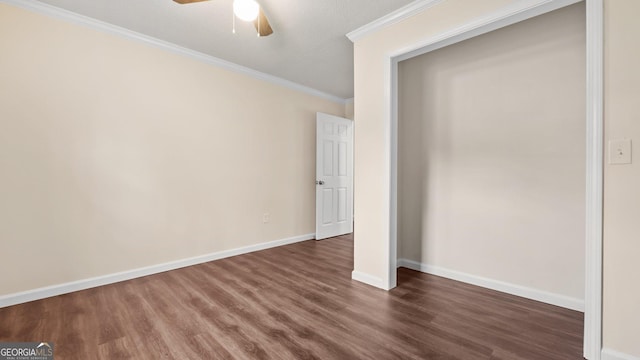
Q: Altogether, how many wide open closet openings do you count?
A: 1